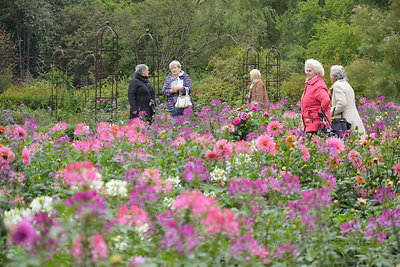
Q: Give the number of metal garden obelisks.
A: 6